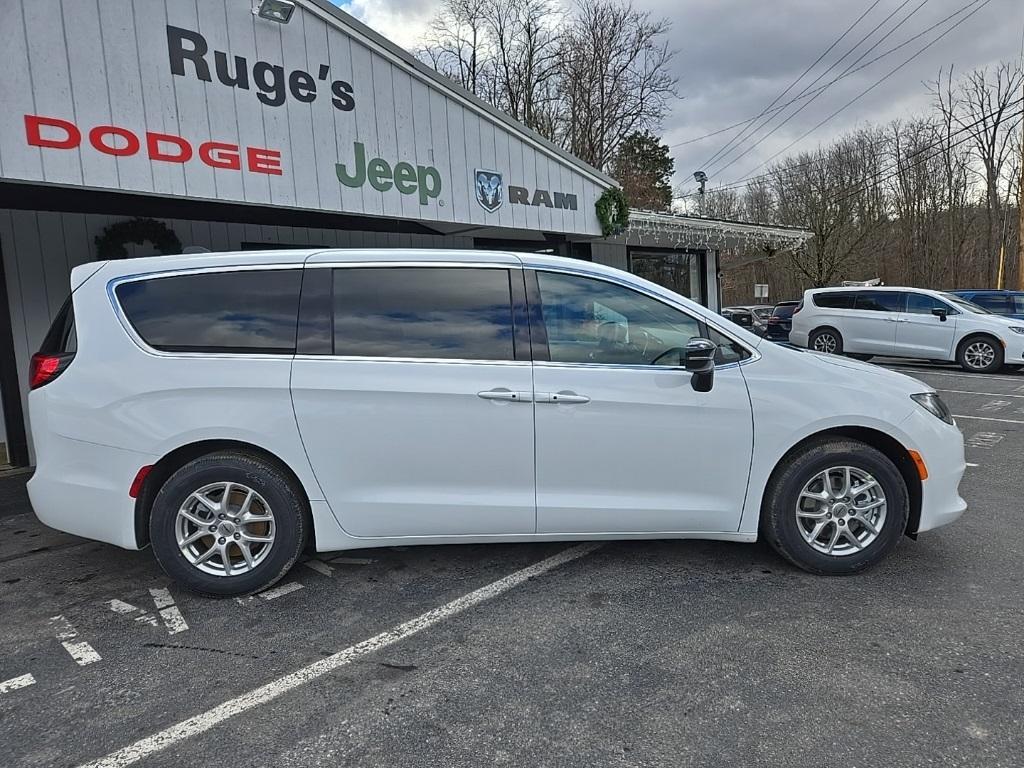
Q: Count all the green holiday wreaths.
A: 2